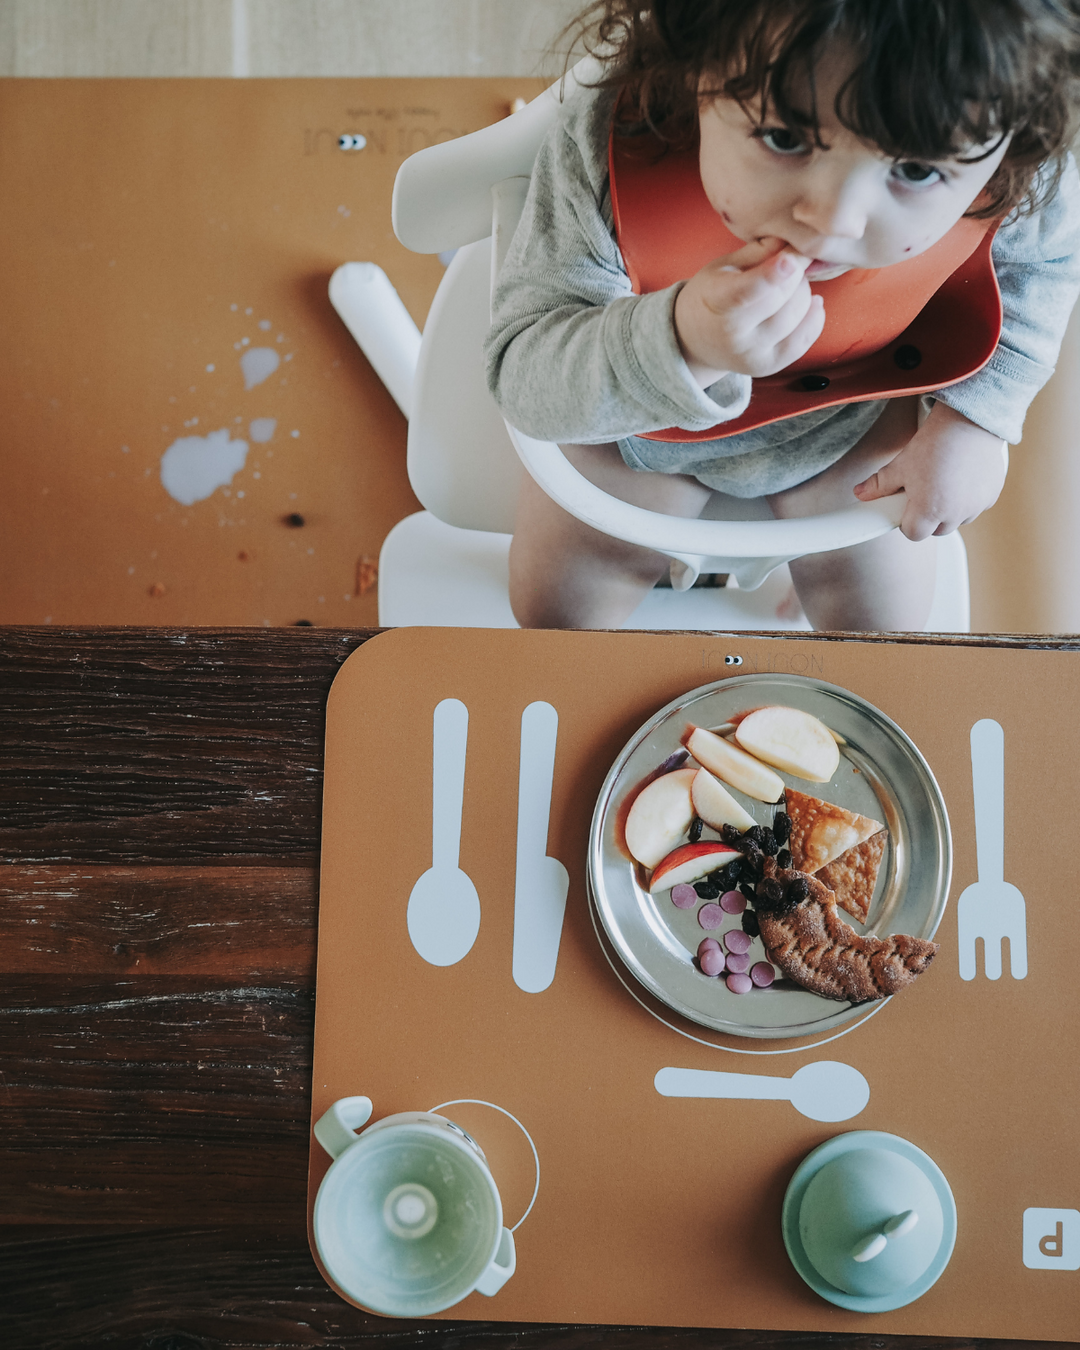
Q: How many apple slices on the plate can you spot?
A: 5